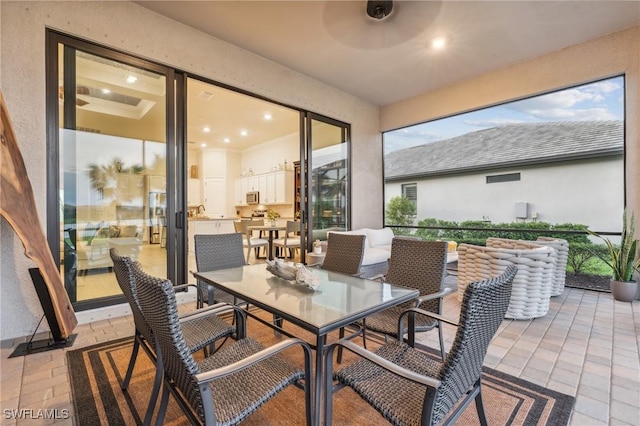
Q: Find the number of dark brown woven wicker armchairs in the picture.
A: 6